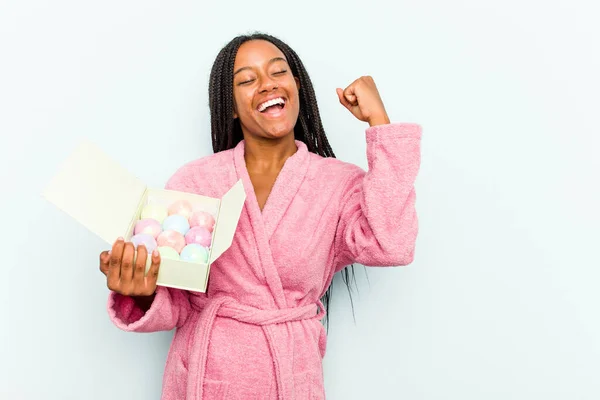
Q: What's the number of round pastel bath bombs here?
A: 10